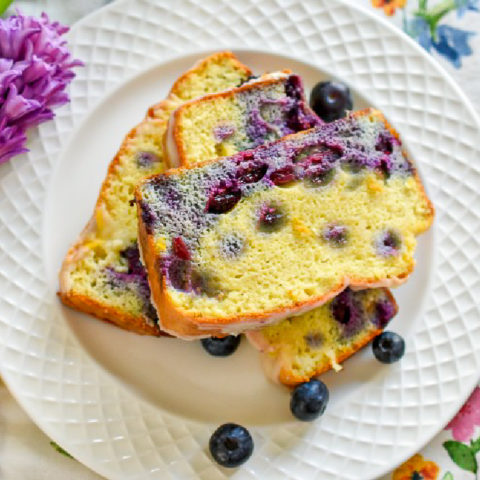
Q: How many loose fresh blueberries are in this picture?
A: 5